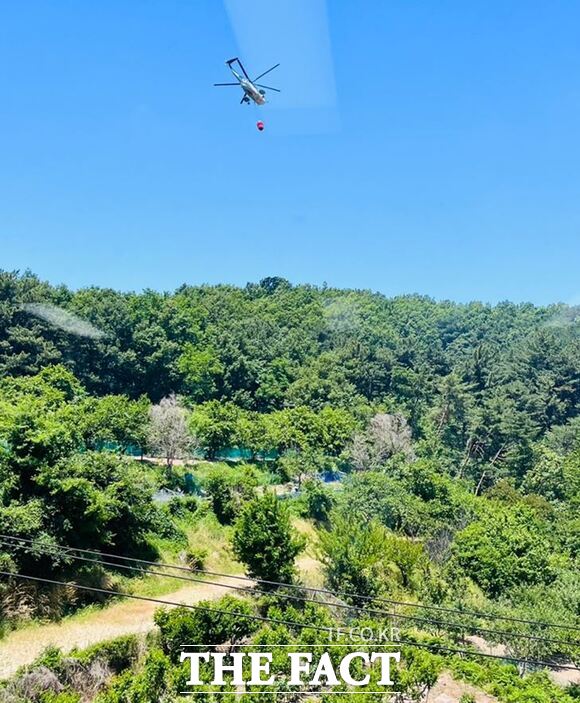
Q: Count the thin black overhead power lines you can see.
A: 3